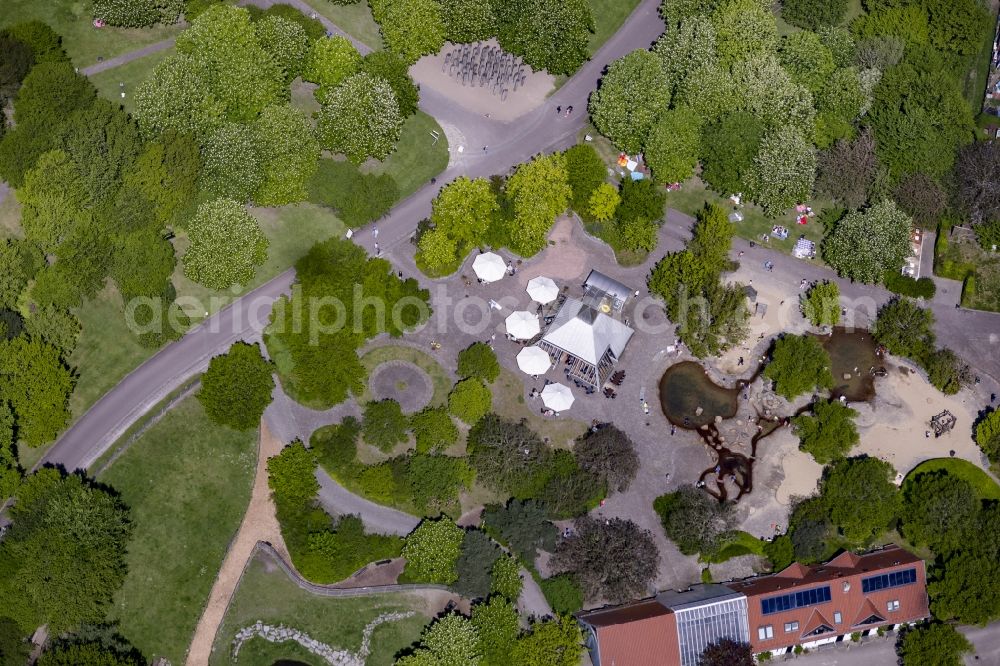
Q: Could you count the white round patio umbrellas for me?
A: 5